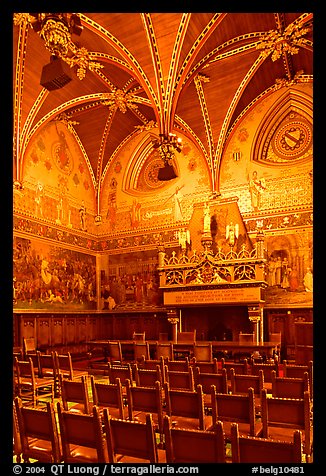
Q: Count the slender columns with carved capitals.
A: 2